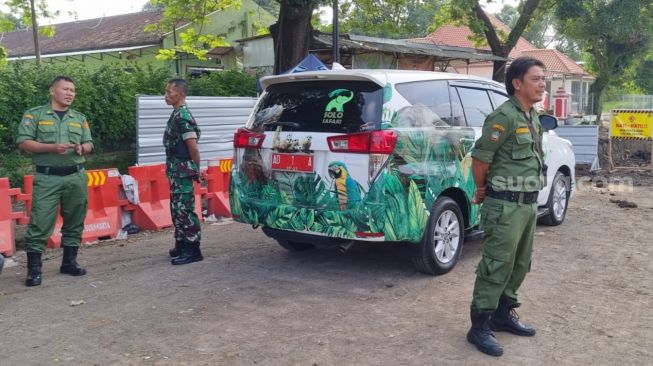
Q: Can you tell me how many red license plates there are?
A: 1